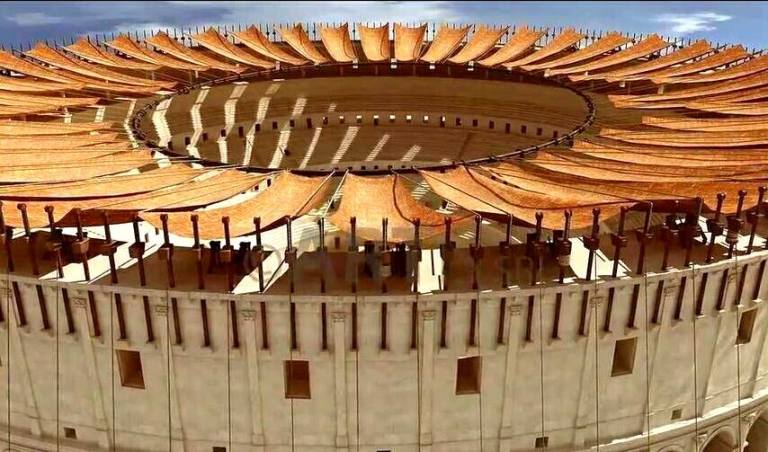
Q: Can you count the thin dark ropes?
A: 14